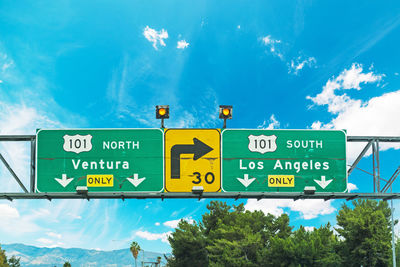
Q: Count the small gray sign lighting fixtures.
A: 3